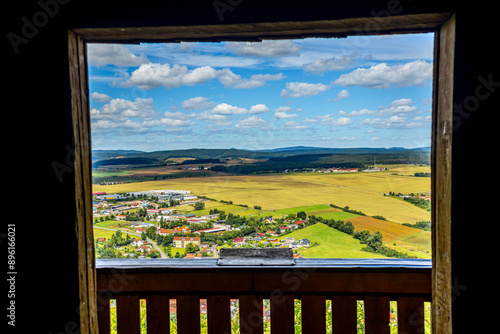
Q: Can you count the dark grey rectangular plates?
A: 1